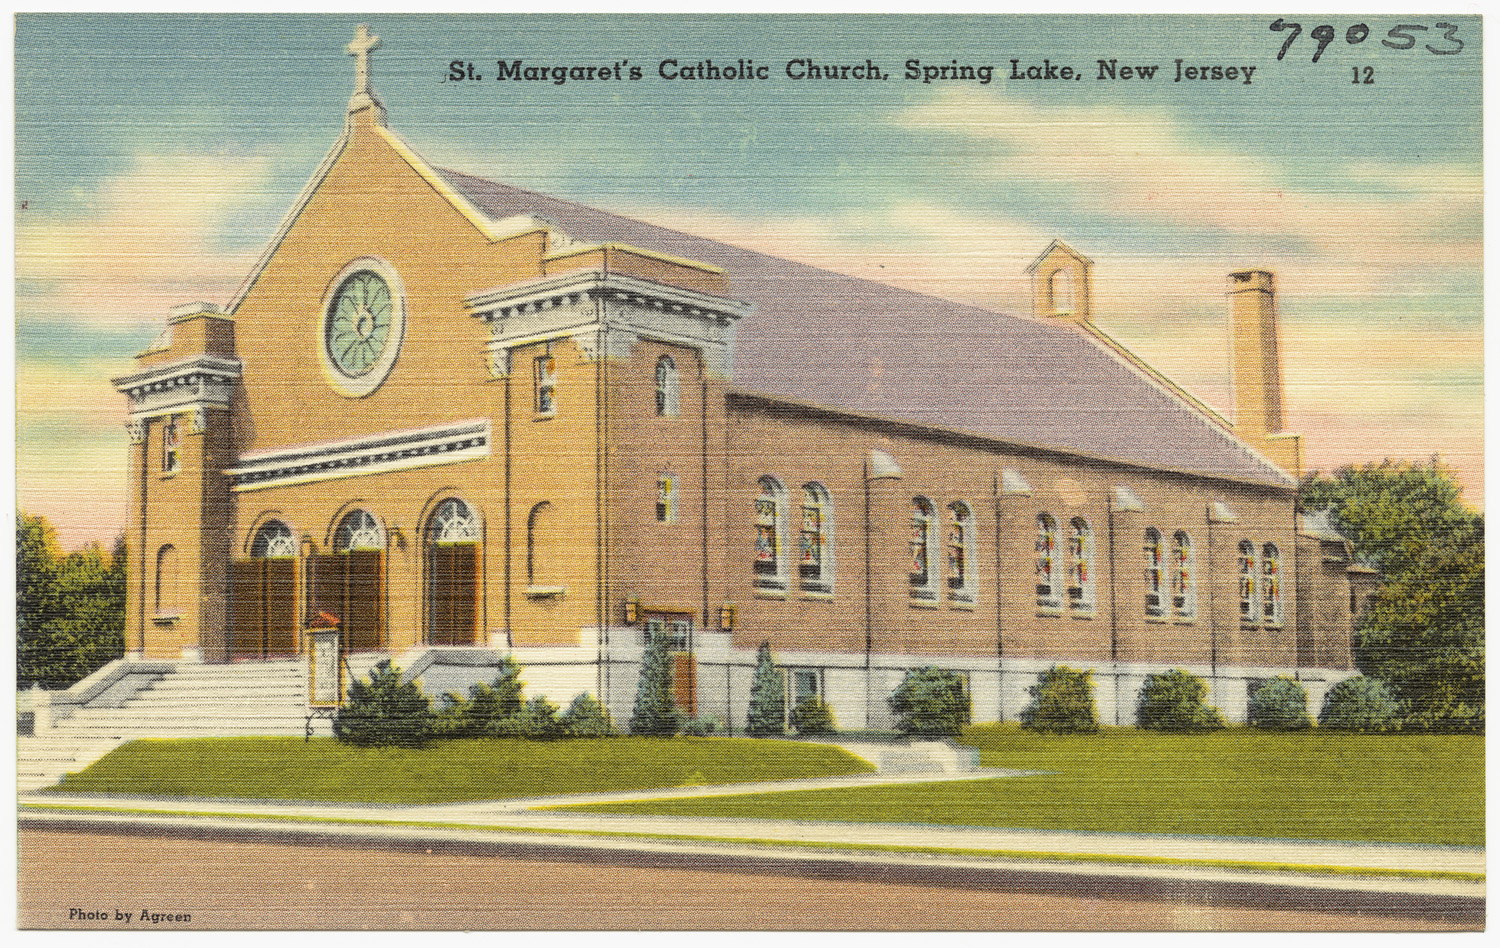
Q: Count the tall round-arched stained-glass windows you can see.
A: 10